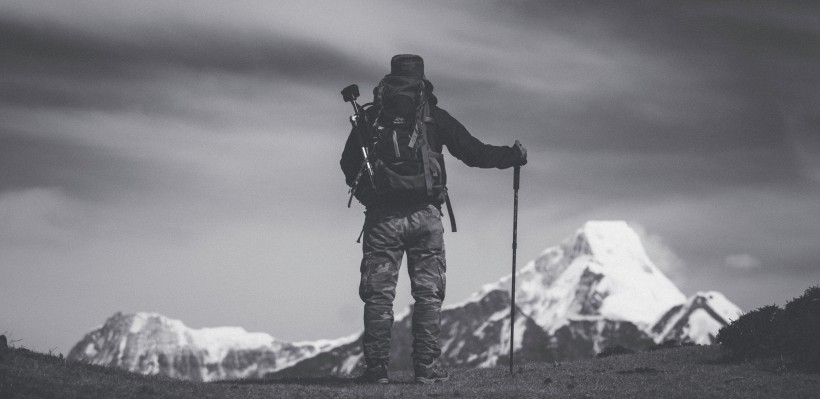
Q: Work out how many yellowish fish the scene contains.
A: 0